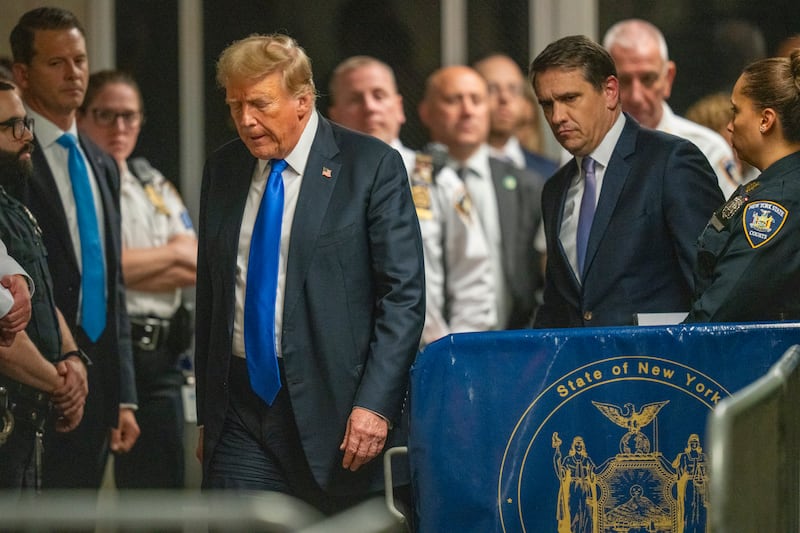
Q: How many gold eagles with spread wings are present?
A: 1